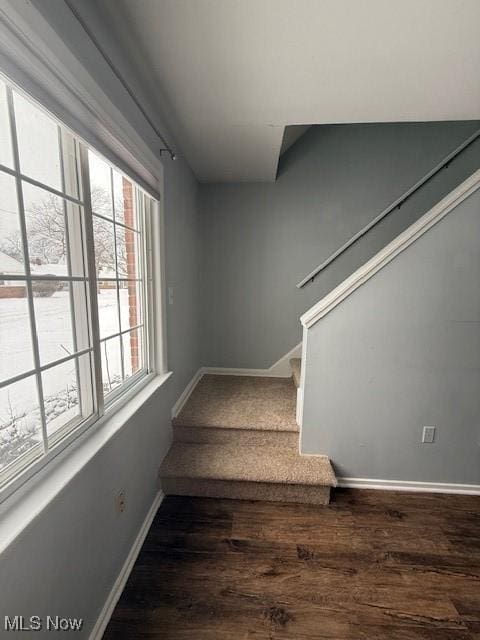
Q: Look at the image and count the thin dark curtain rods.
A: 1